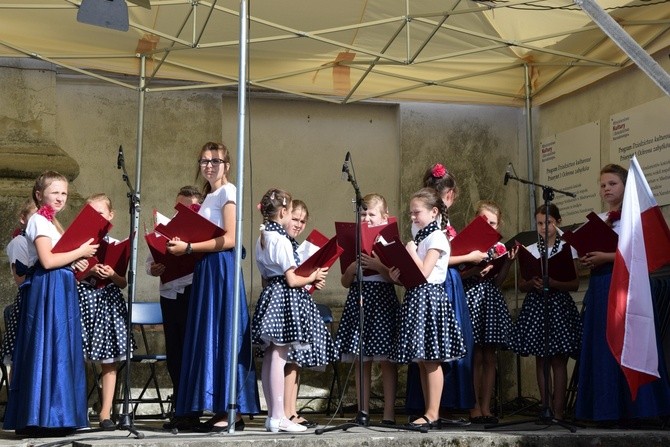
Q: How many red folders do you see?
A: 12